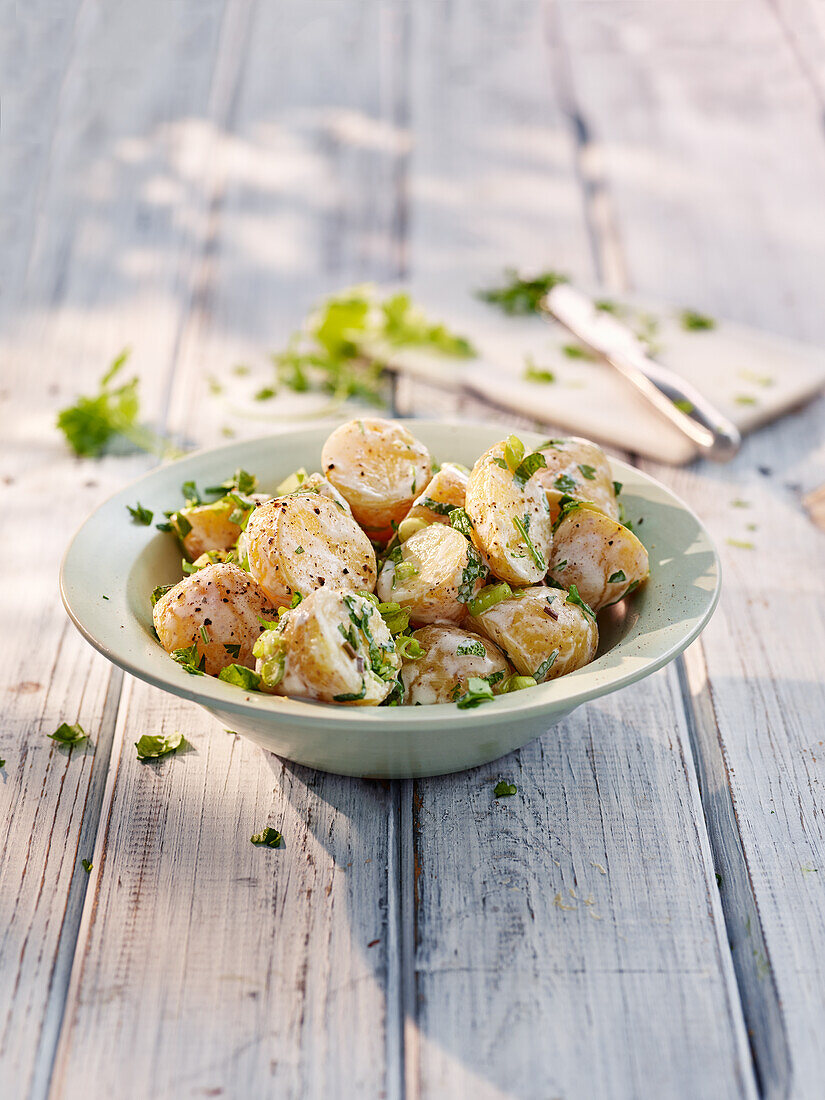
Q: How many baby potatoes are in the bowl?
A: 13